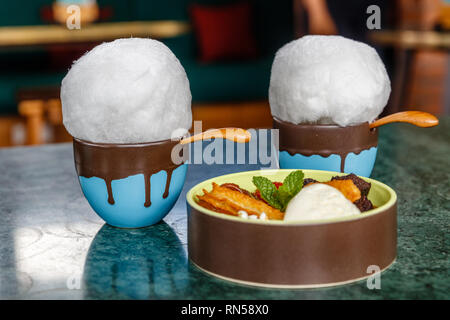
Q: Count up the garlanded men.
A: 0